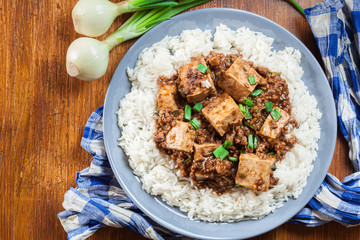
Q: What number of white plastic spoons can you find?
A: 0